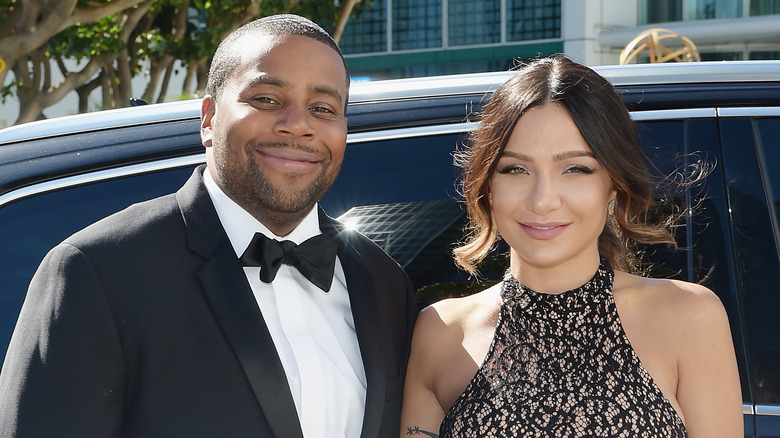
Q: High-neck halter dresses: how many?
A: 1